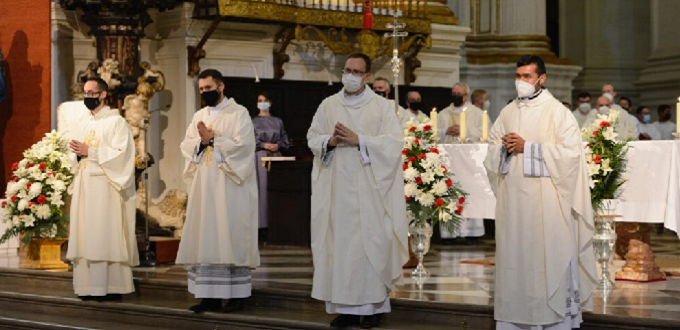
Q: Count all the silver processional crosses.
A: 1